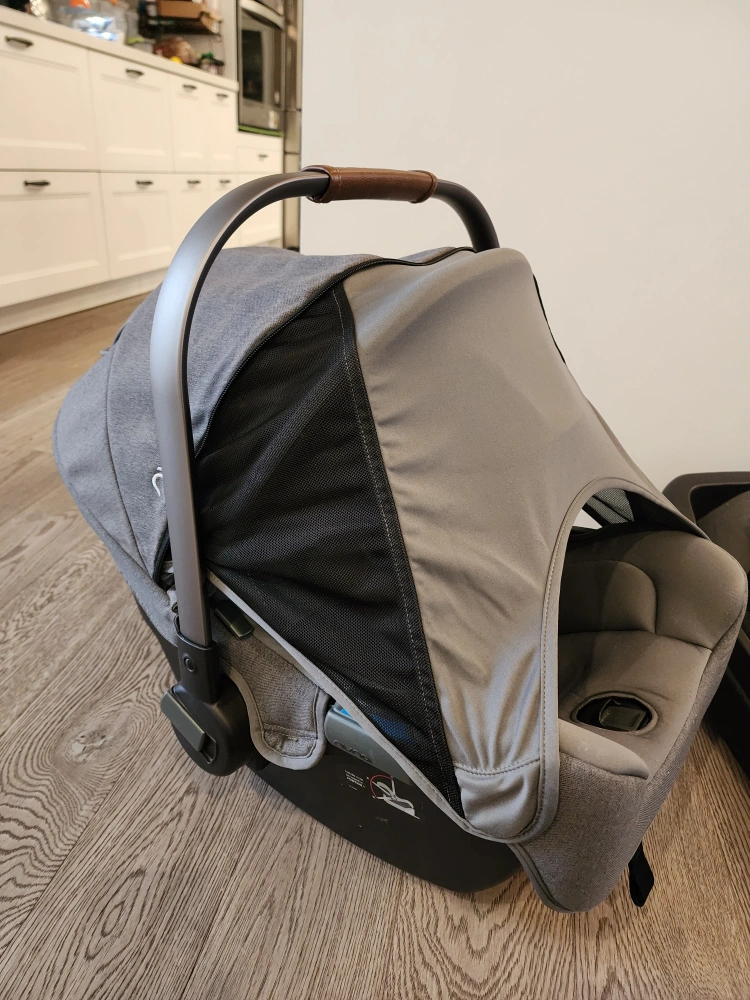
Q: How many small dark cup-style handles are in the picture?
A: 9